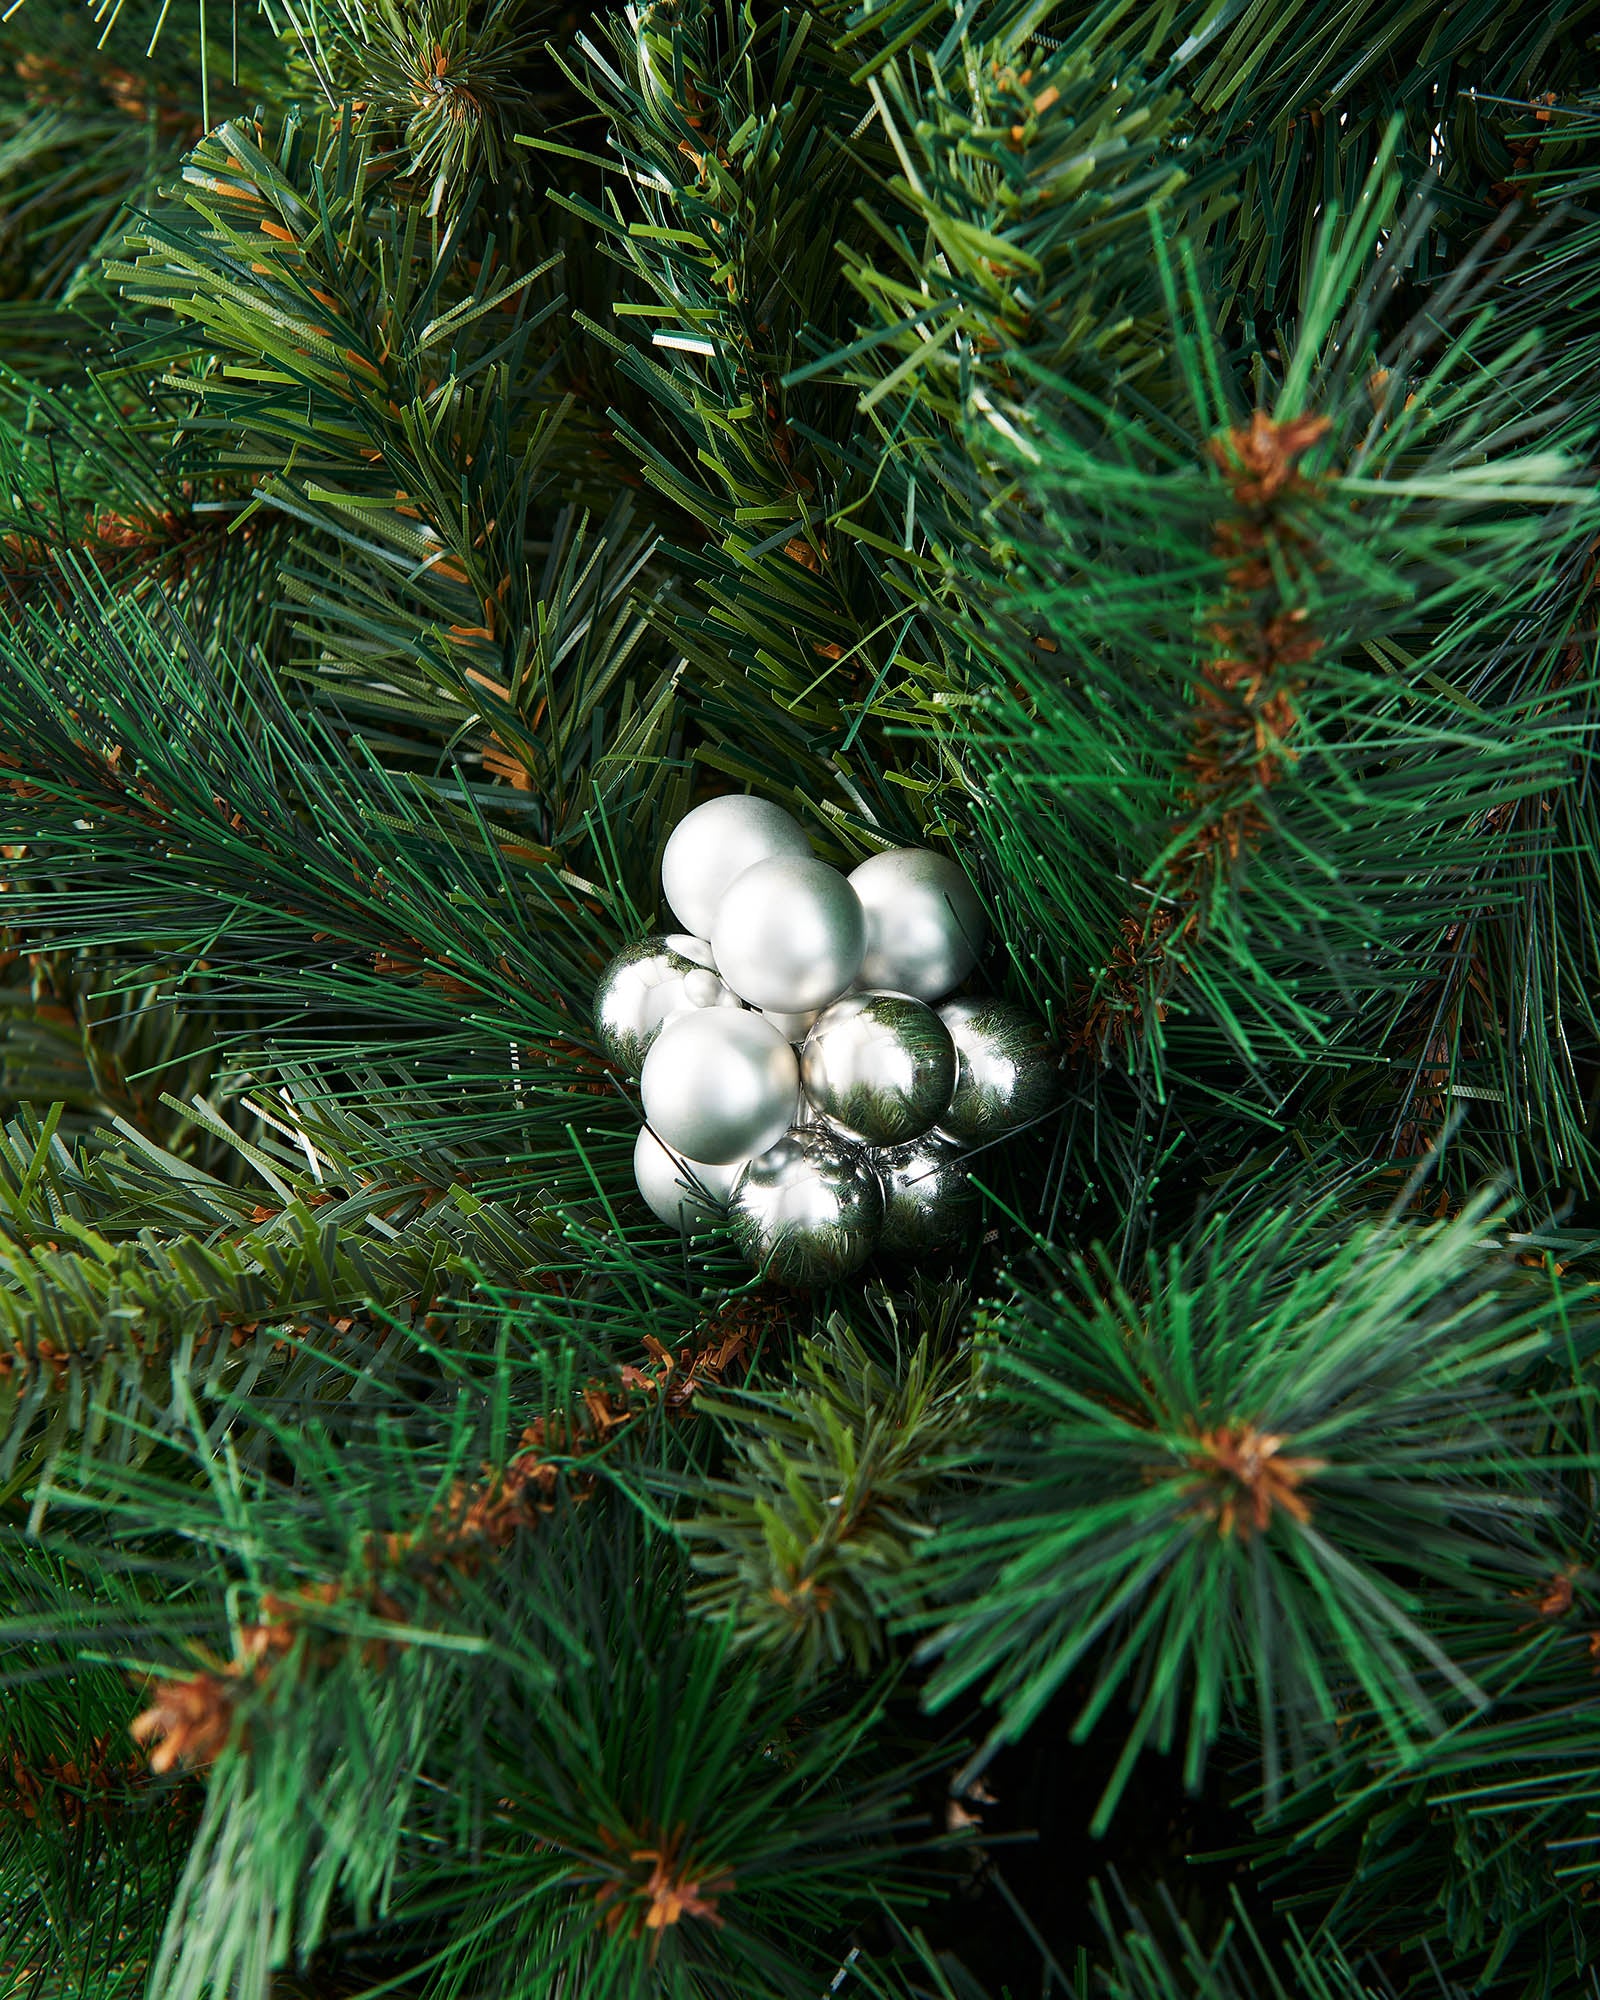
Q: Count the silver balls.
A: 10